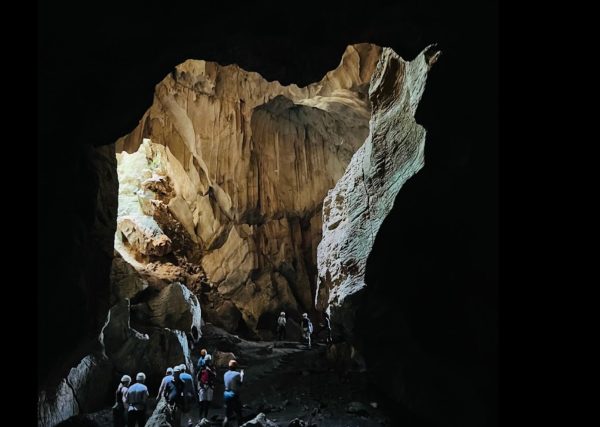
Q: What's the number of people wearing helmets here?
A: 10